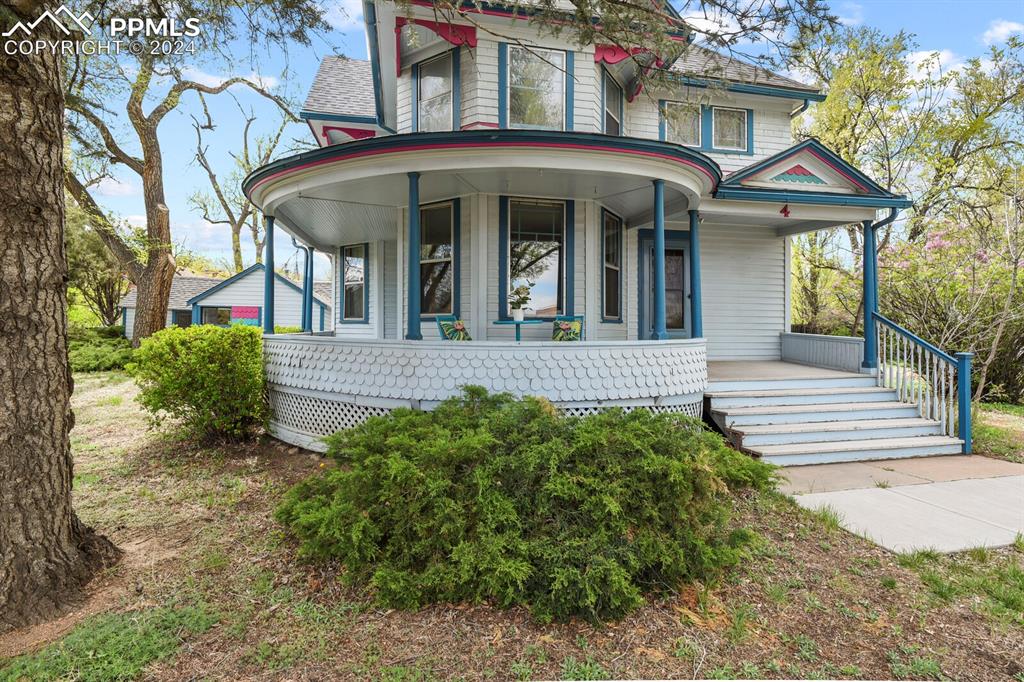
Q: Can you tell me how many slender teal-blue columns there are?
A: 6